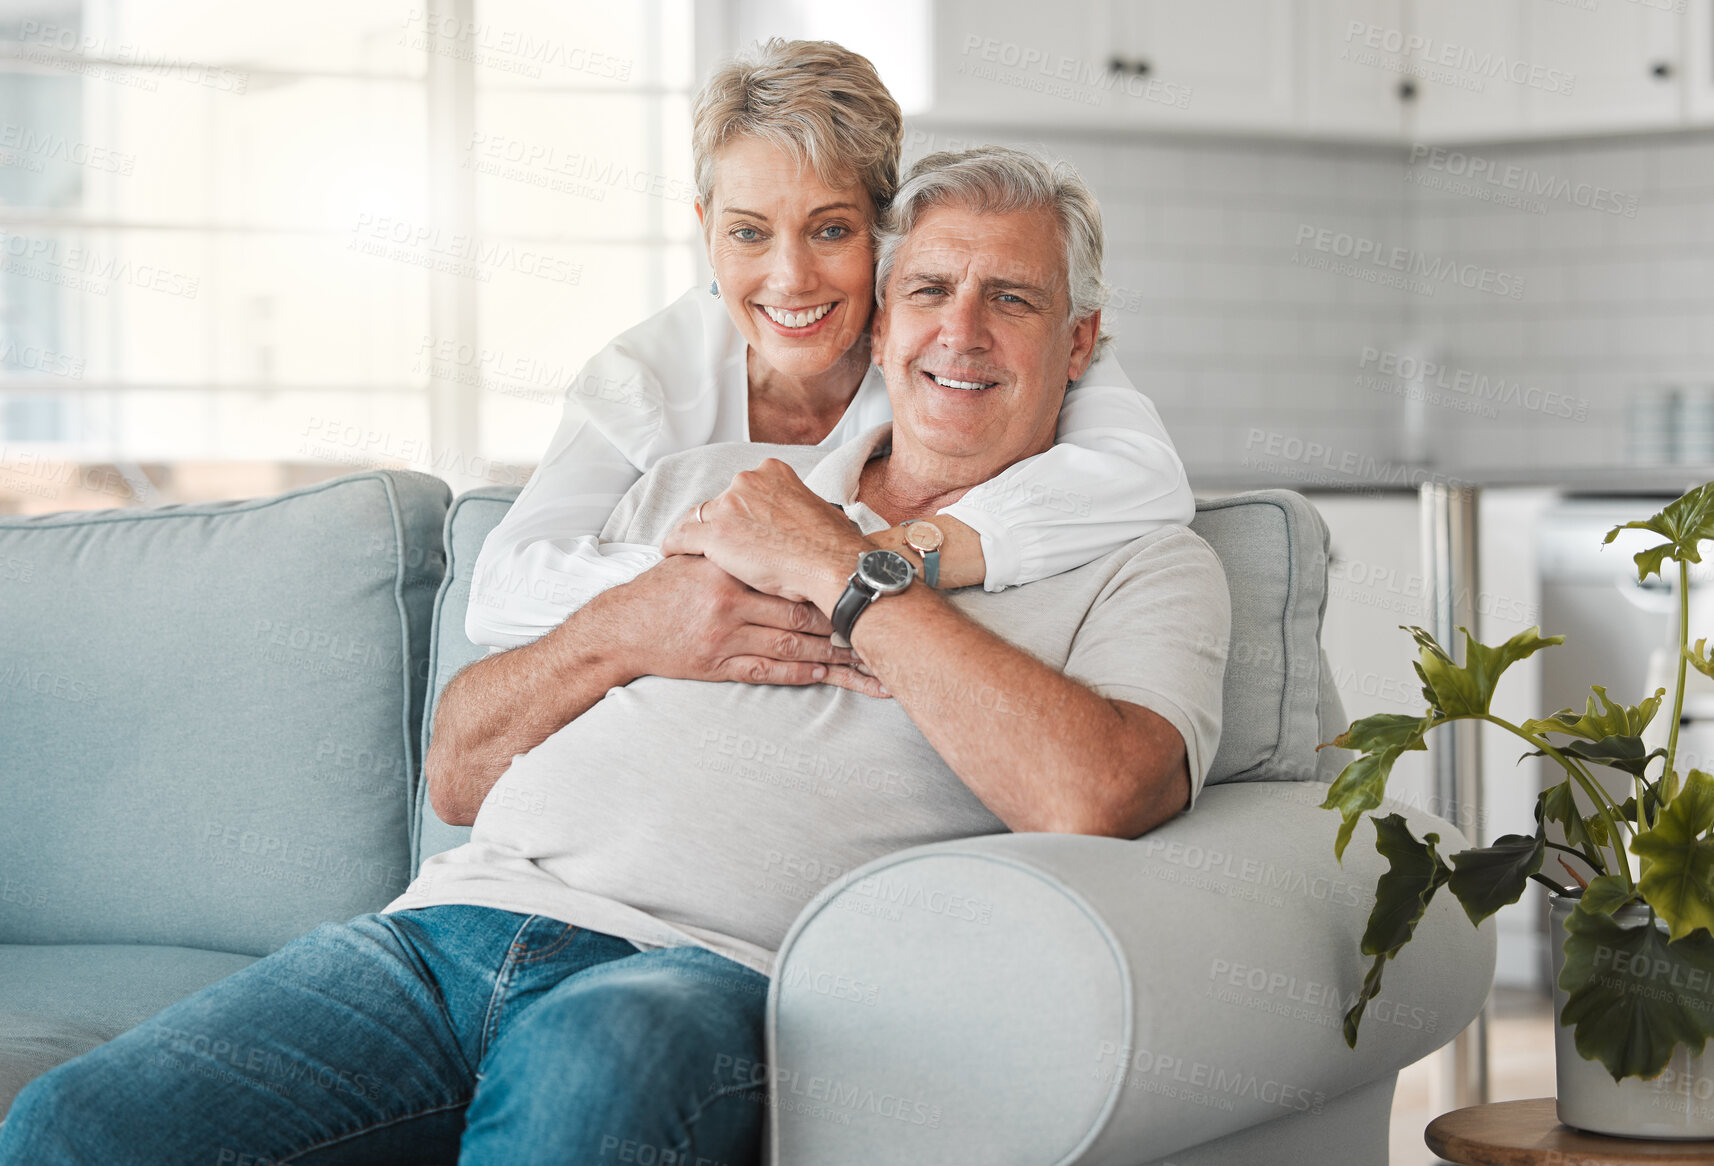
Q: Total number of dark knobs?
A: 4